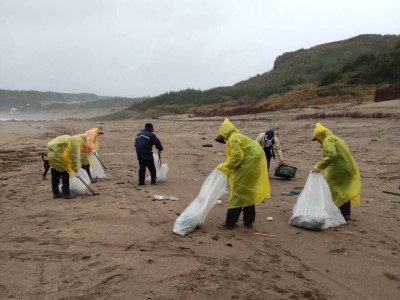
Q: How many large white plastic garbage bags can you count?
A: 5